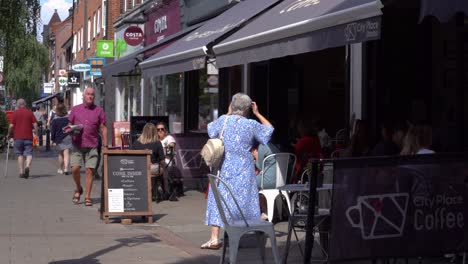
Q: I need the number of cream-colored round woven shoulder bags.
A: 1